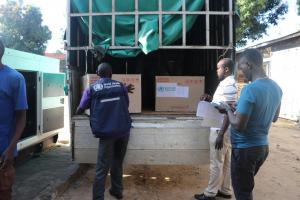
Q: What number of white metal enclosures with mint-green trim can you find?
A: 1